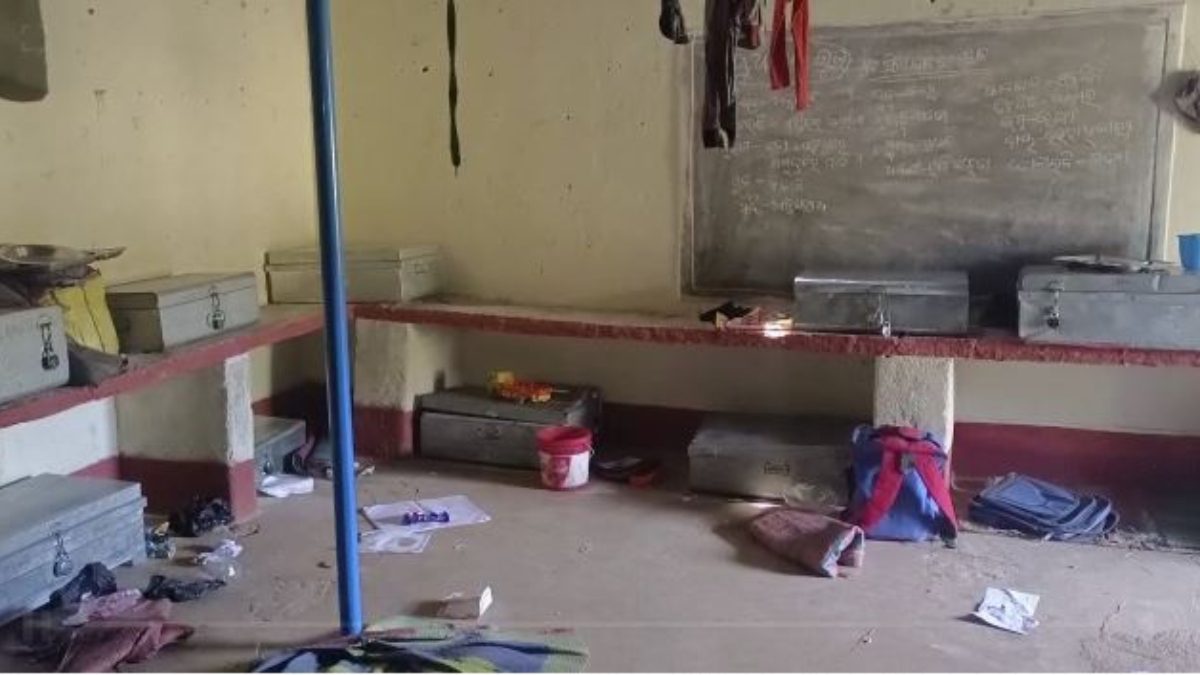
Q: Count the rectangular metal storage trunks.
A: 9